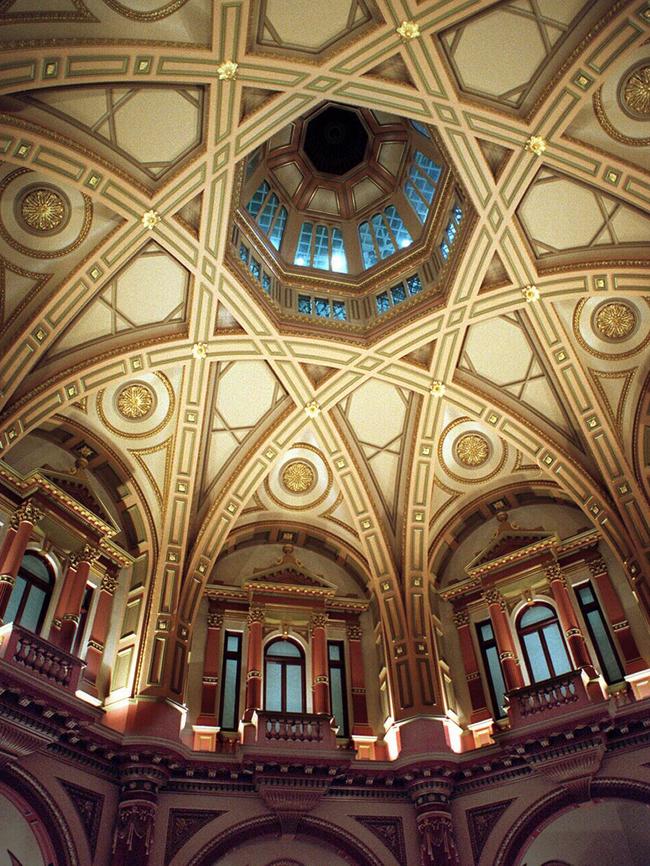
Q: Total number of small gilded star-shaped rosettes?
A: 8